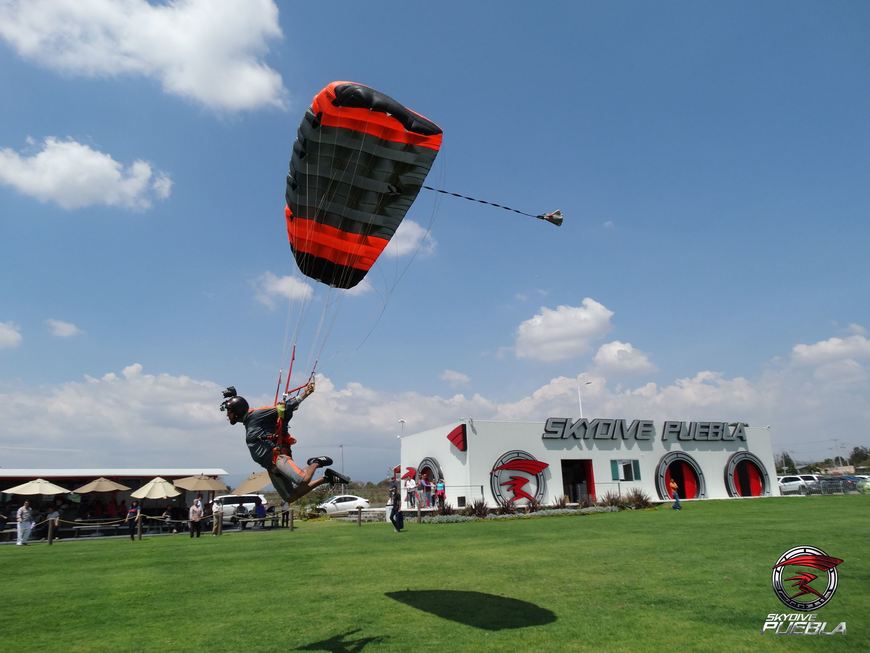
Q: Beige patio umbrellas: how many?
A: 5